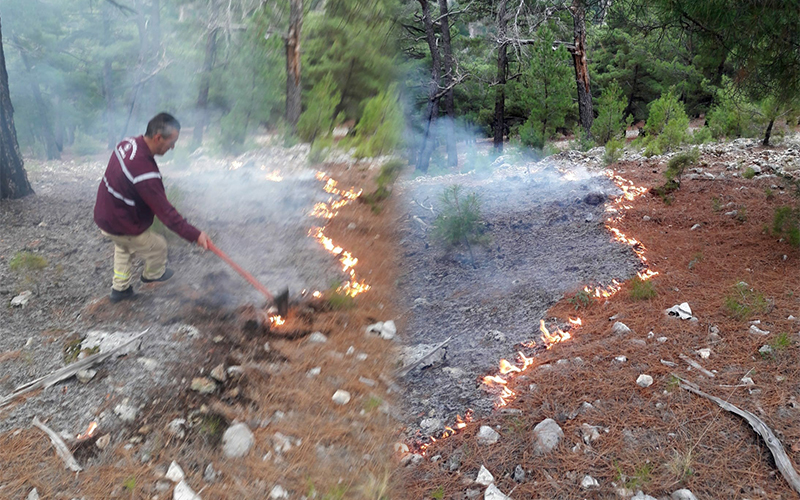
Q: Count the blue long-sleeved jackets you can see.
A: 0